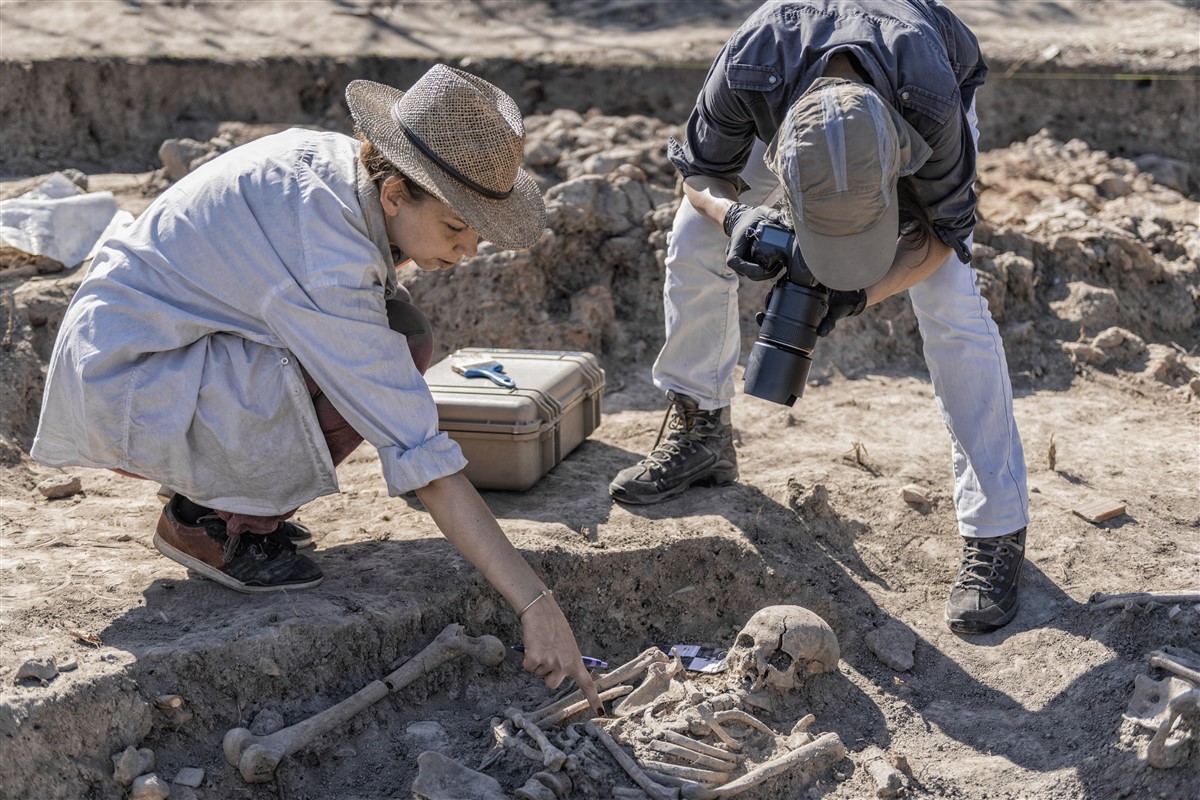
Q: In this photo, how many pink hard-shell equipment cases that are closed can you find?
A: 0